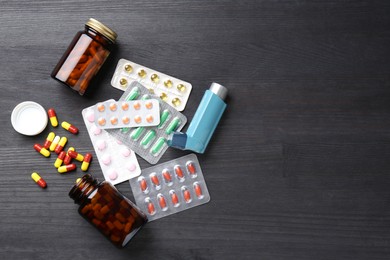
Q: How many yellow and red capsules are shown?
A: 11